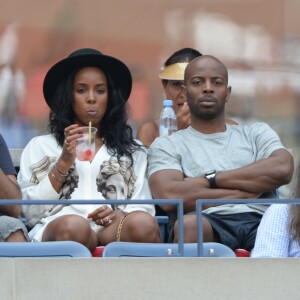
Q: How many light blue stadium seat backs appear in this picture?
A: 2